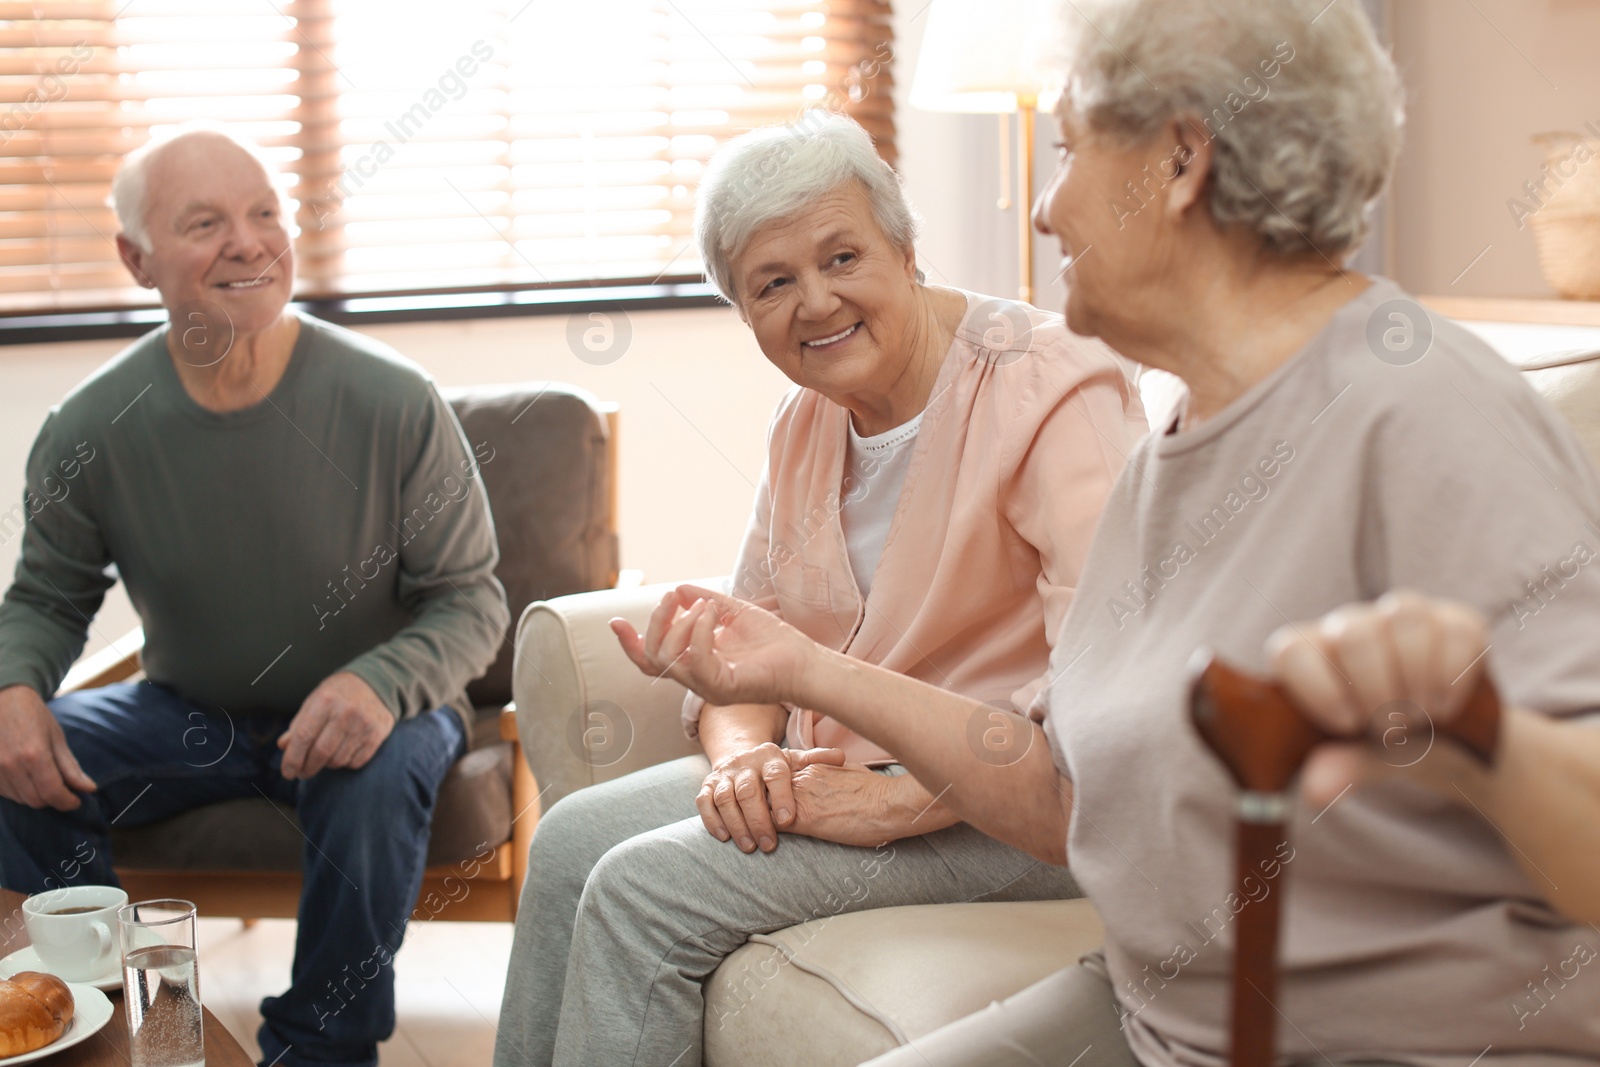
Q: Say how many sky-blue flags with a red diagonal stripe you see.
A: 0